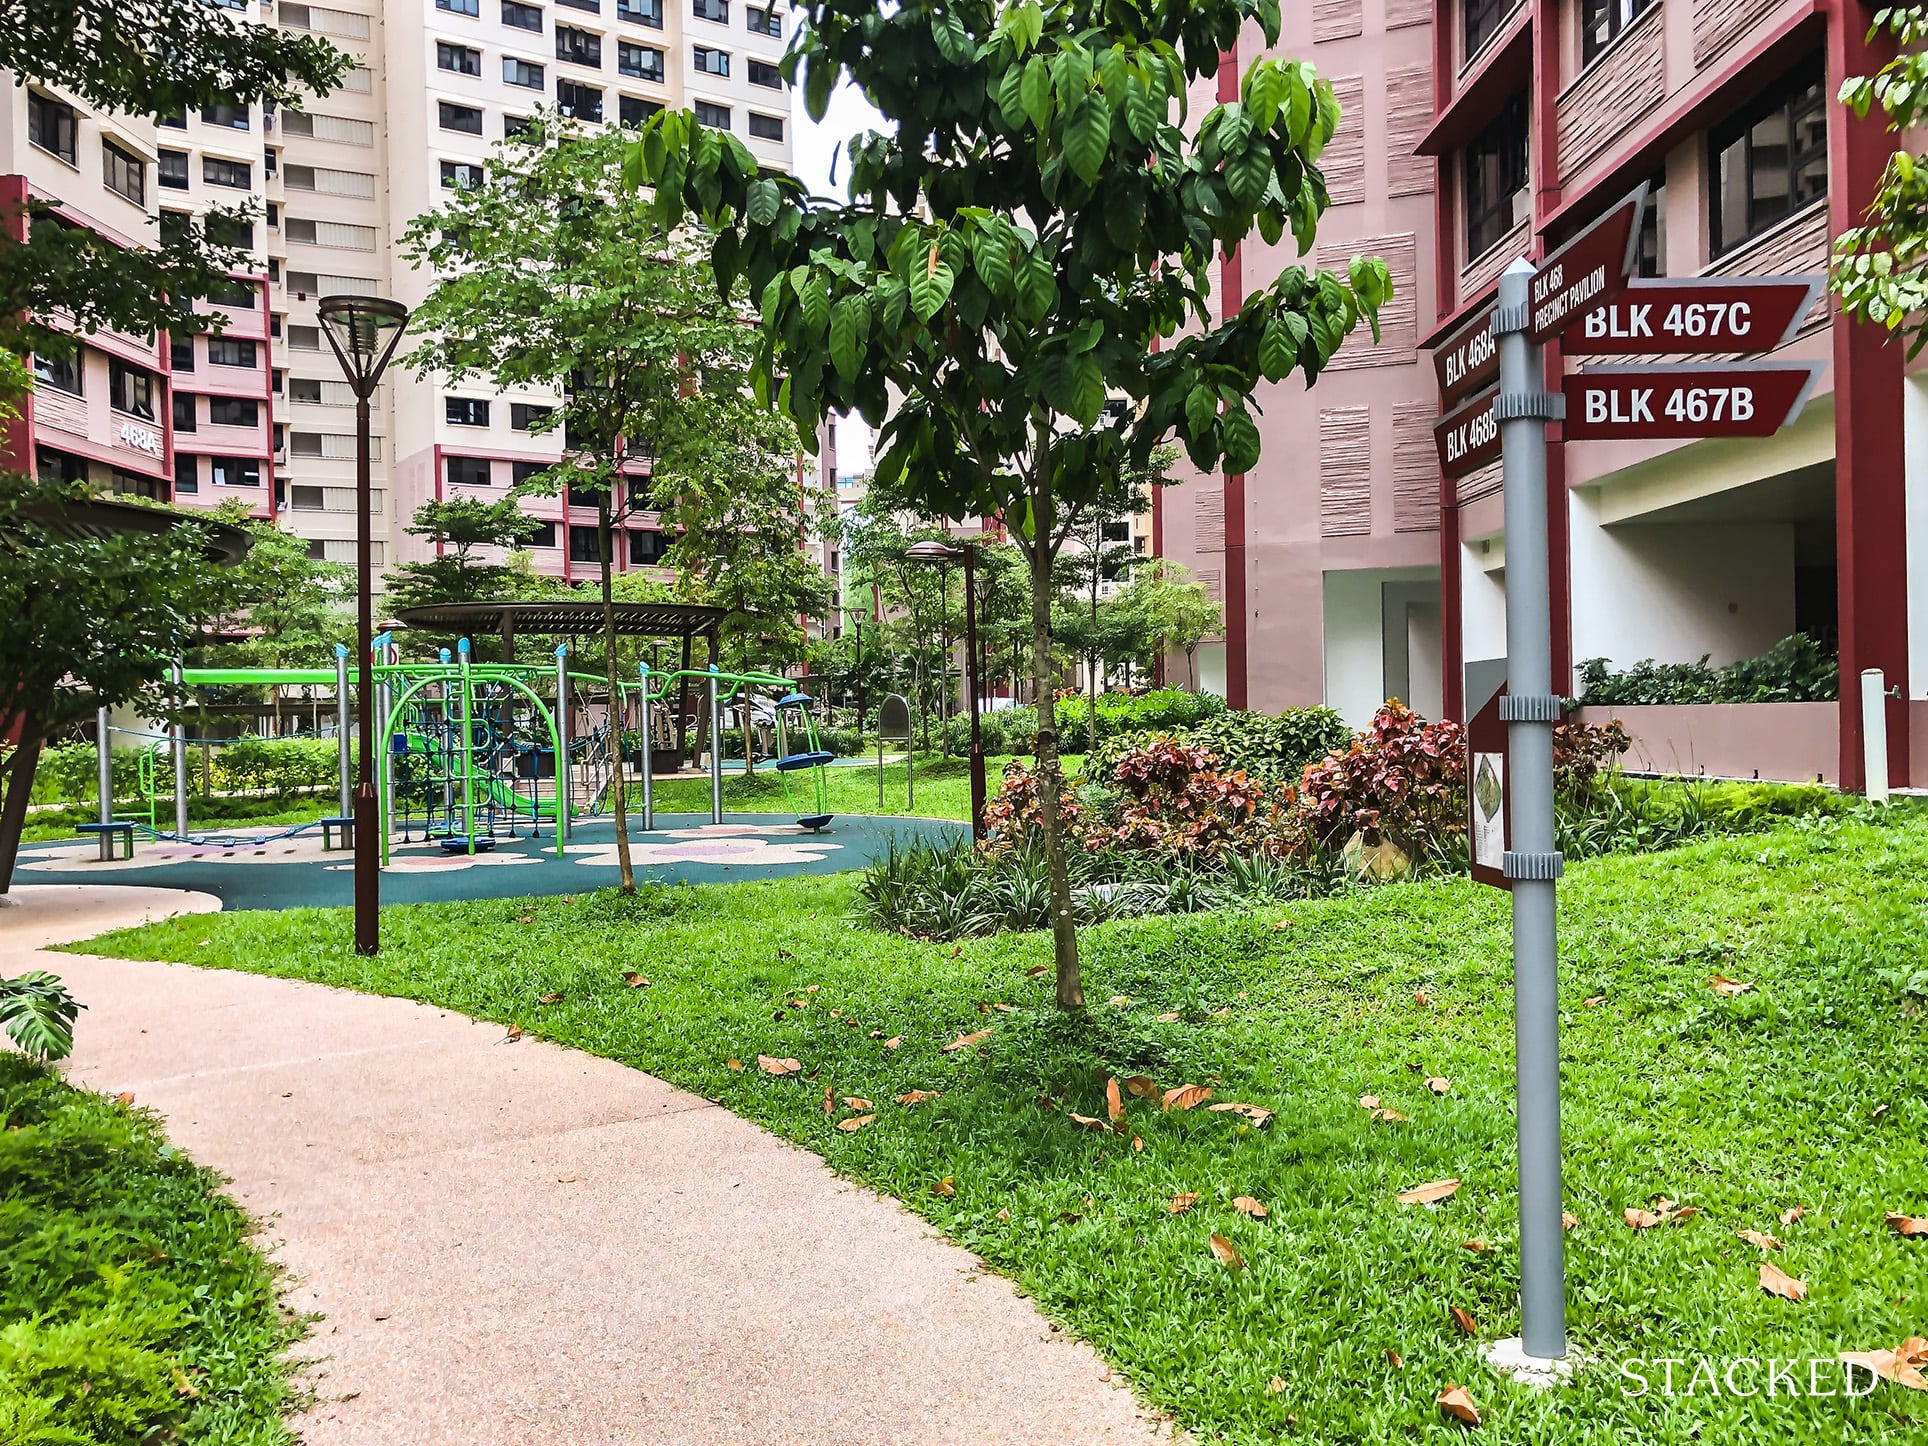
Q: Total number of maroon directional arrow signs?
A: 5